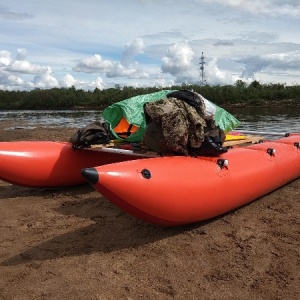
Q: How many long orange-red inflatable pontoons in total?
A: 2